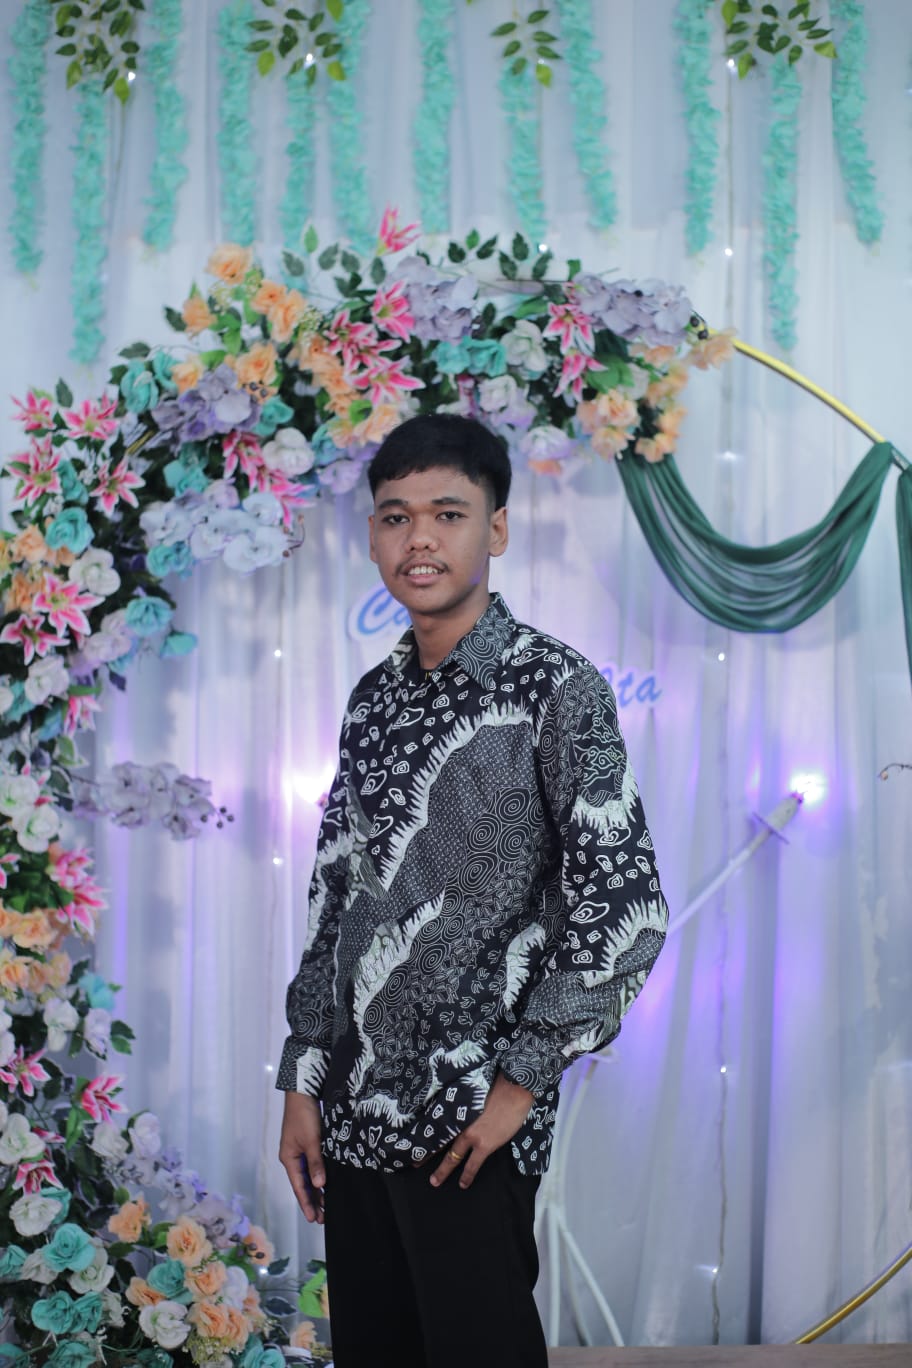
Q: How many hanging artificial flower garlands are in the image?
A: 12